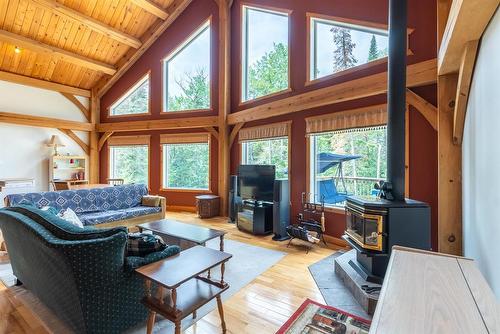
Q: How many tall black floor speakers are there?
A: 2